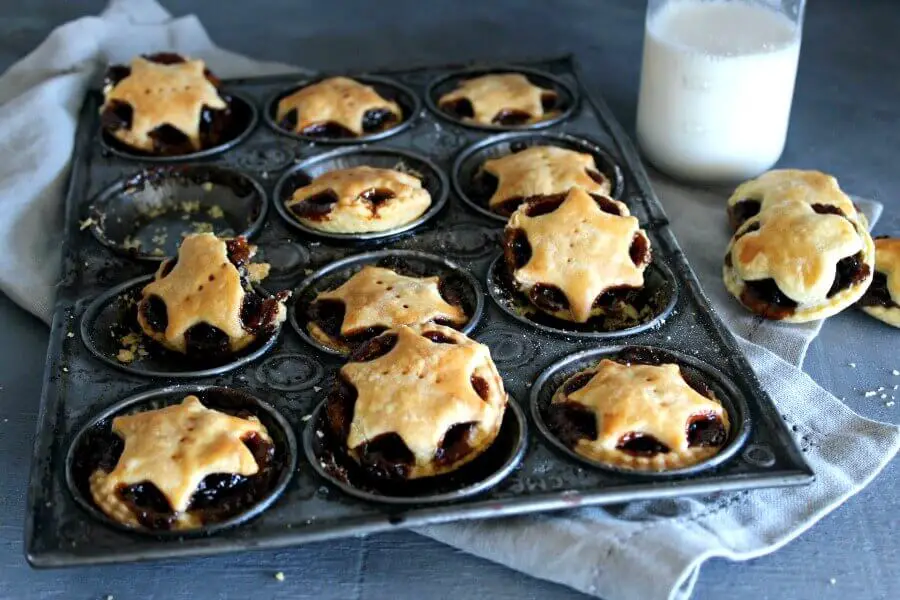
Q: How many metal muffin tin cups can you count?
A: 12